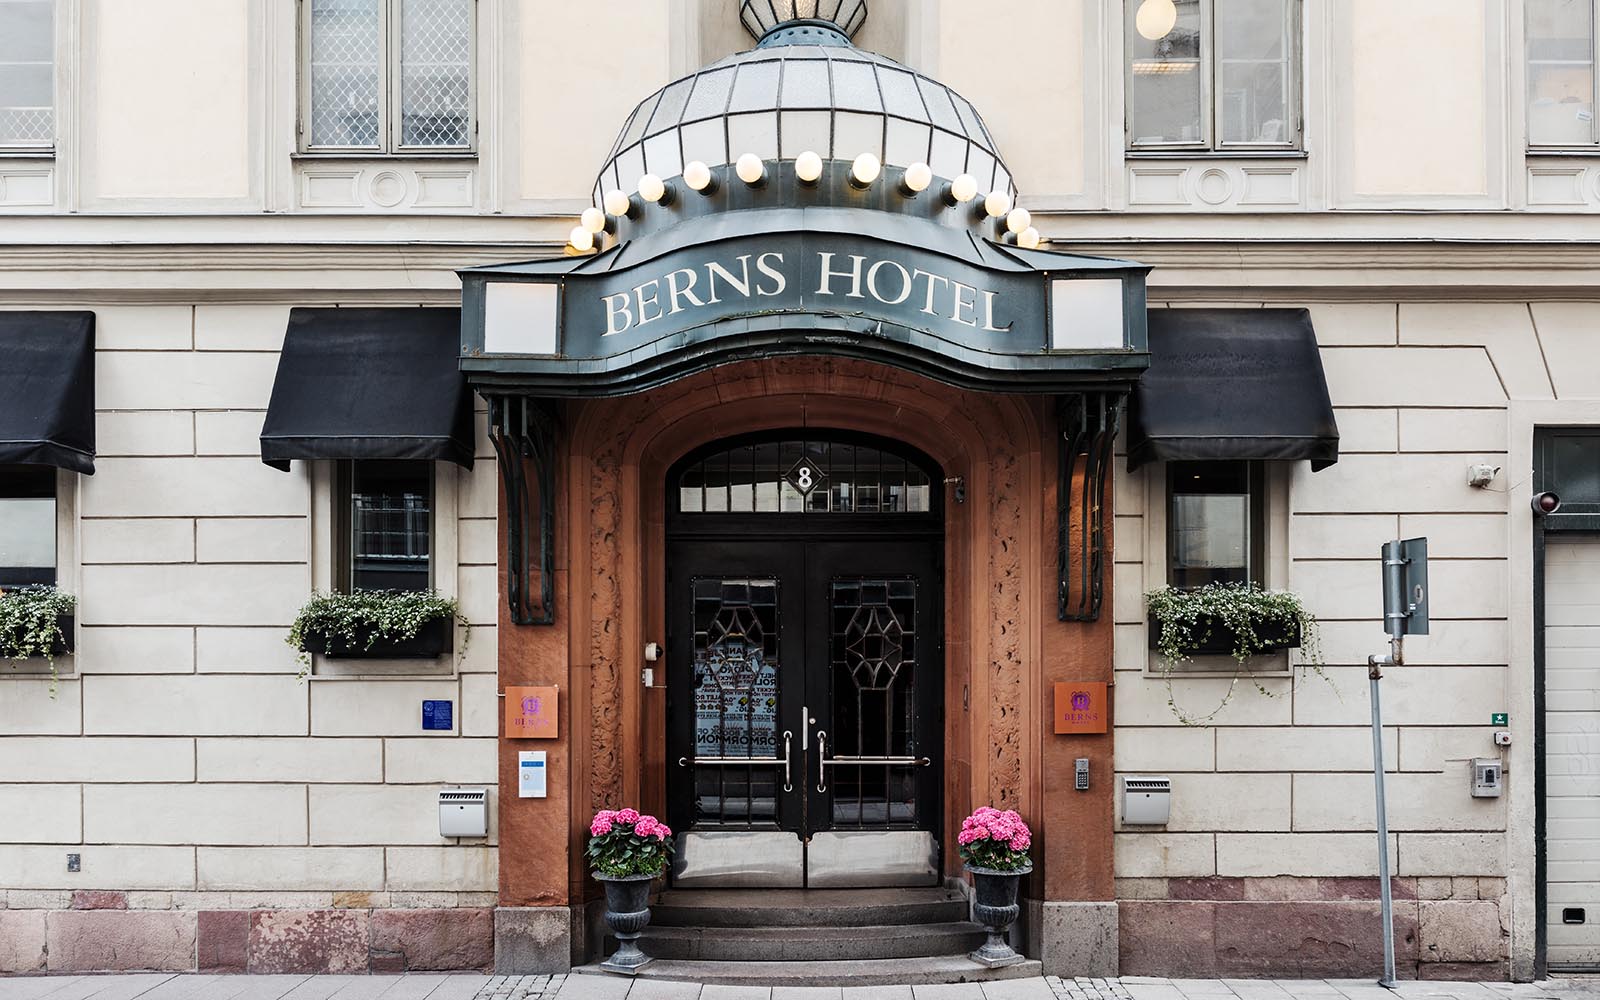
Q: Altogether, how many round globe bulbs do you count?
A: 13